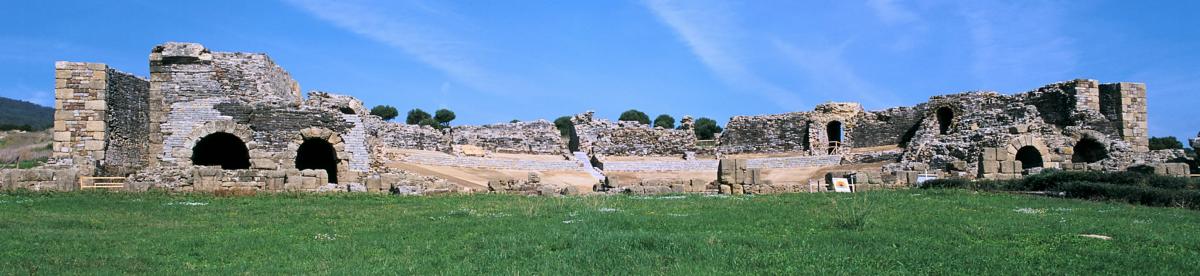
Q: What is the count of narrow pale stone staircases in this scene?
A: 1